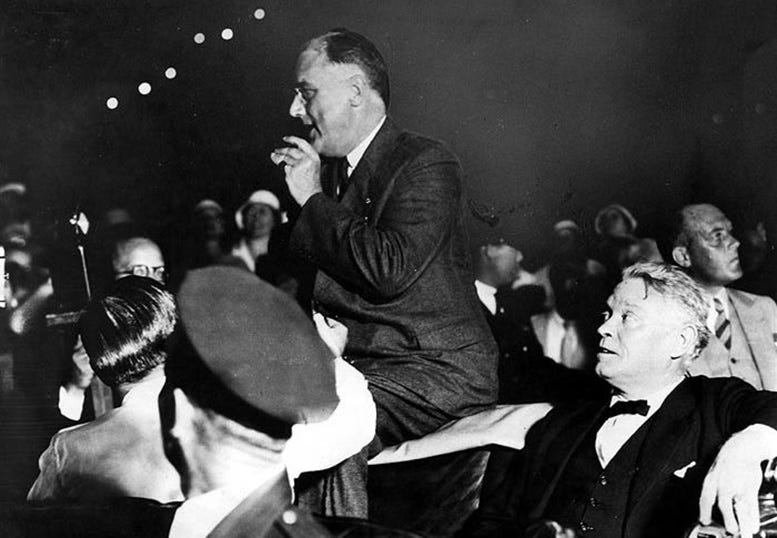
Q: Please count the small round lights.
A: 6